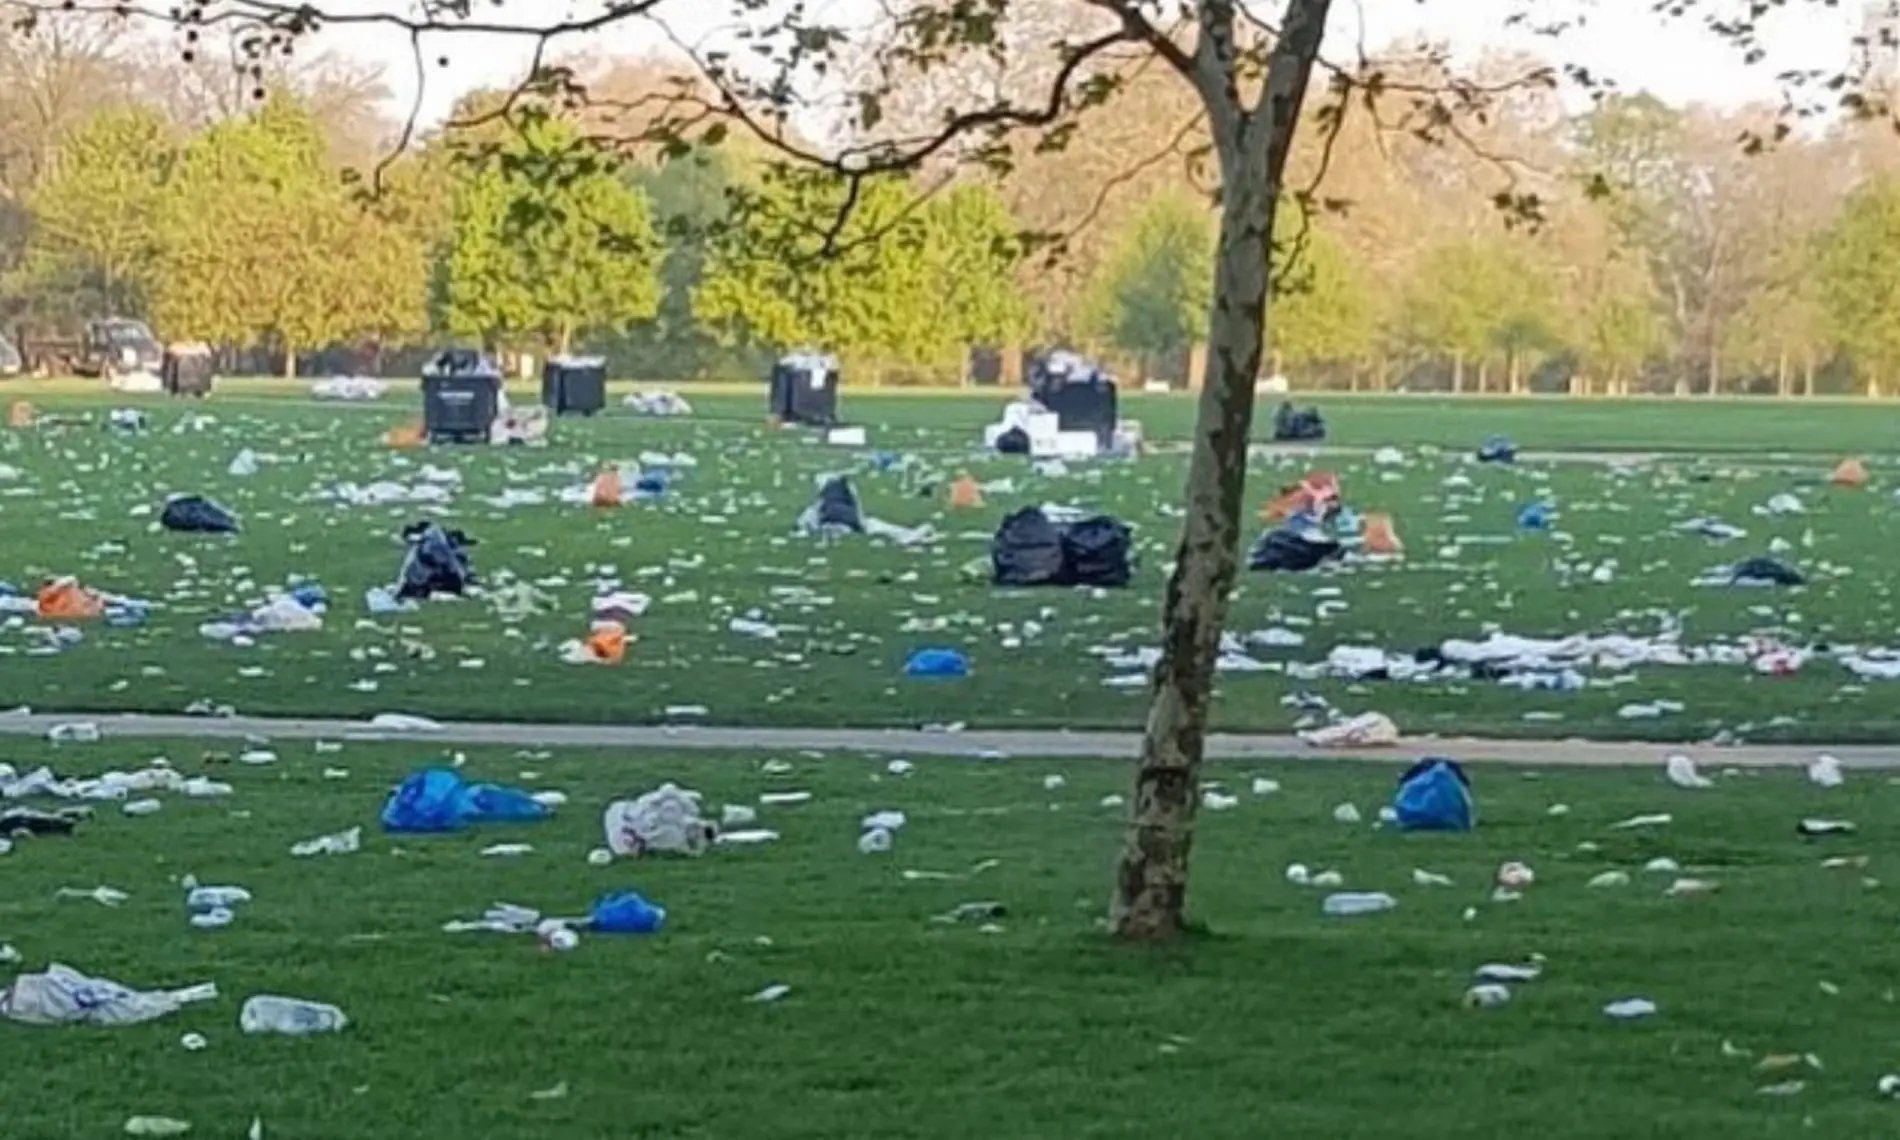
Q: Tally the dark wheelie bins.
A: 5